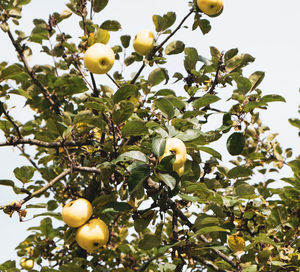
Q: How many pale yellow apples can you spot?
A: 6